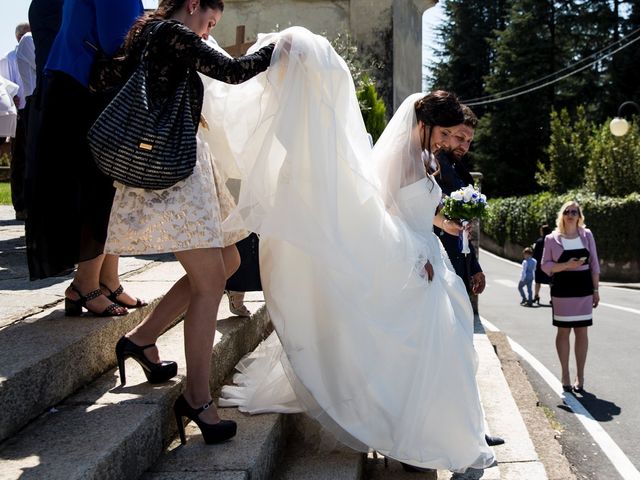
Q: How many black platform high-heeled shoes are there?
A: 2